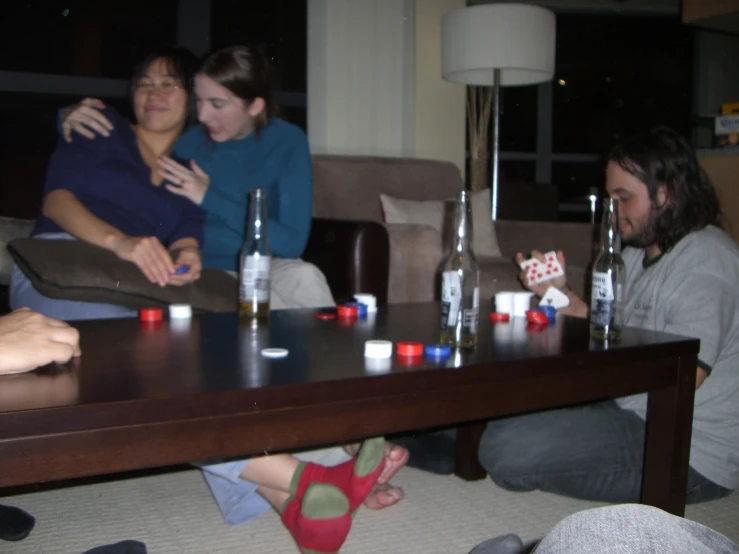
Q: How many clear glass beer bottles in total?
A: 3